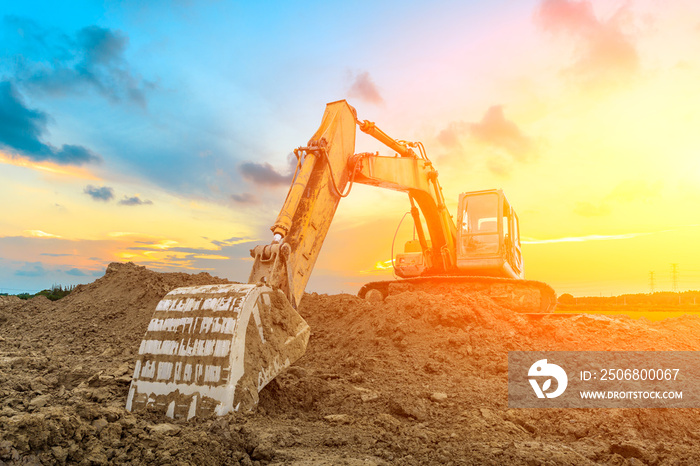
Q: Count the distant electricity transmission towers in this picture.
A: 2